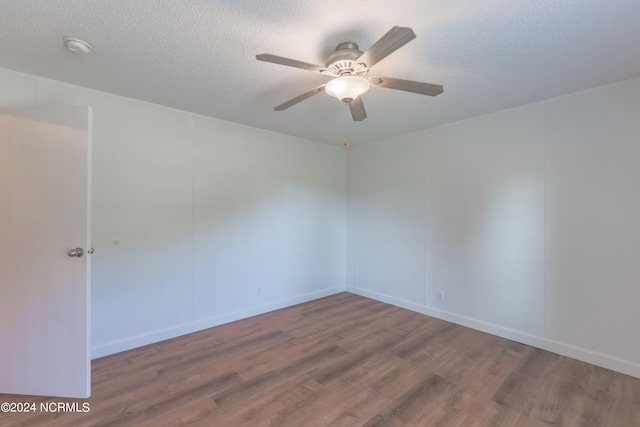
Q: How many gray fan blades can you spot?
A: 5